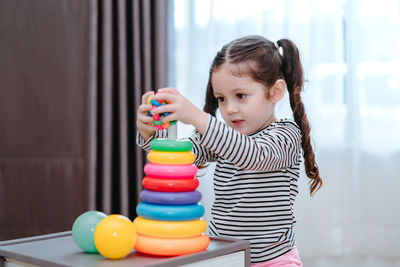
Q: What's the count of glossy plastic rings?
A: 8